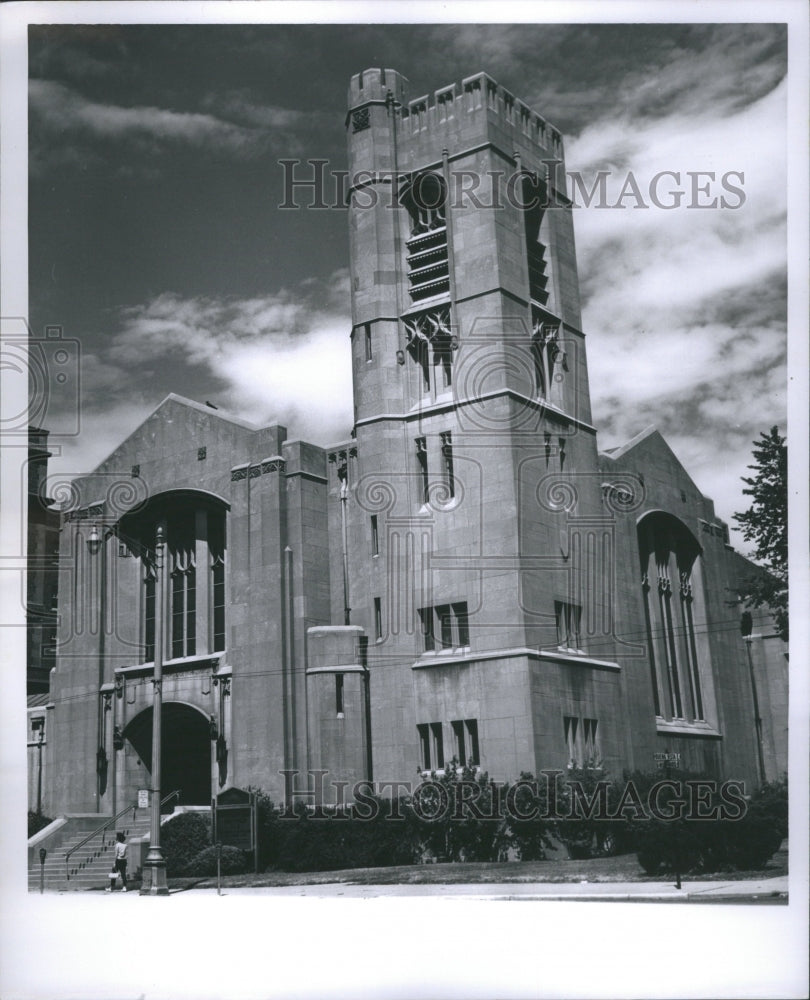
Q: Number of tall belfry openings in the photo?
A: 2